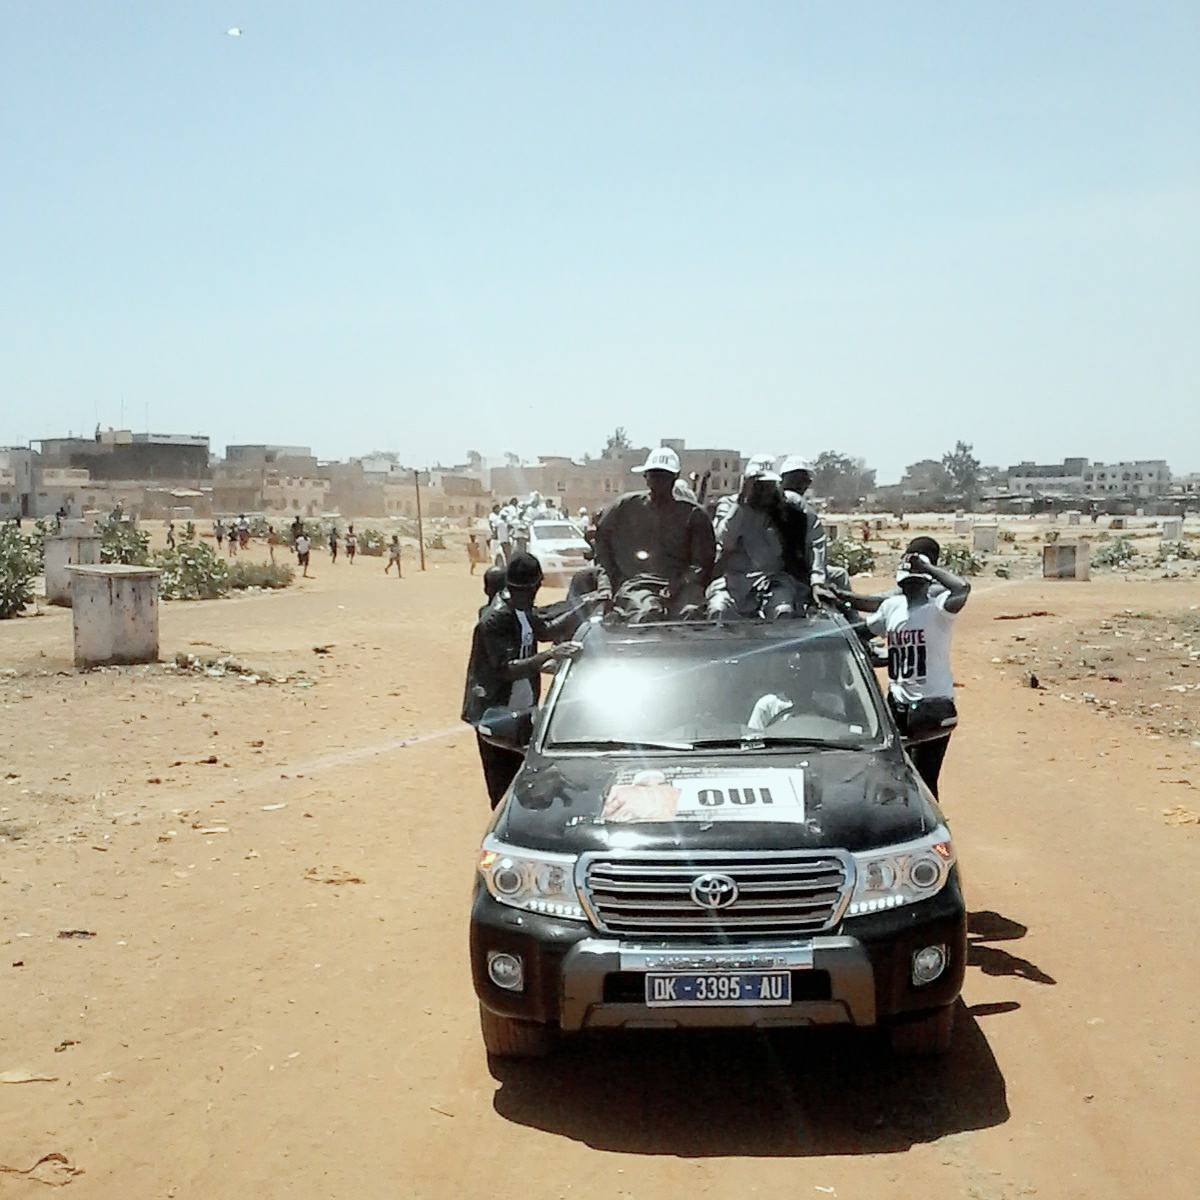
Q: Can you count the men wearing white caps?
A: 4